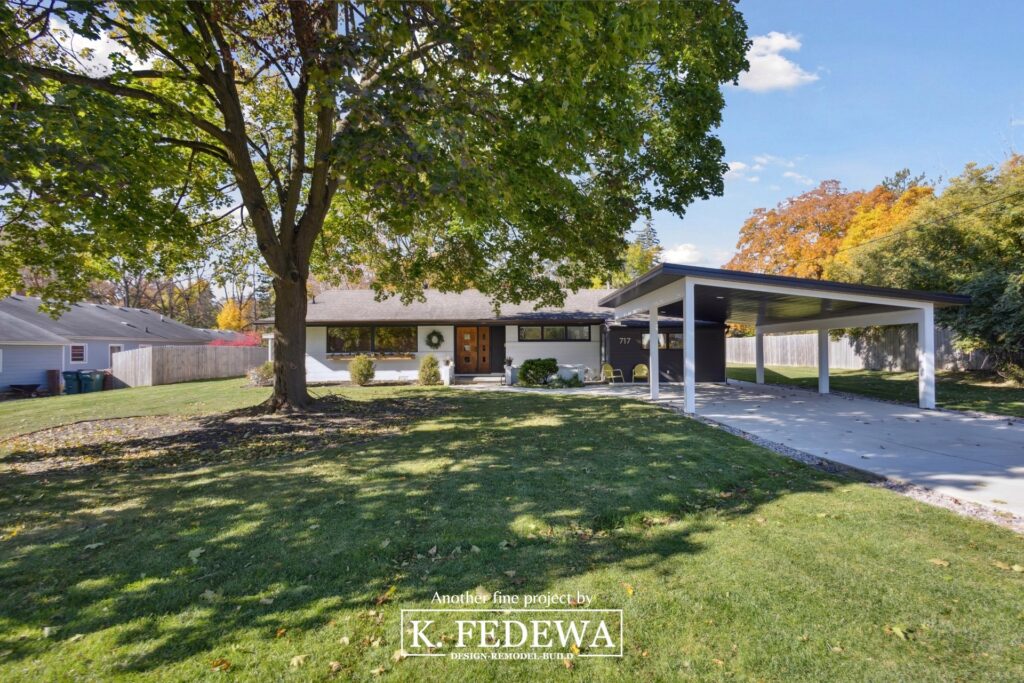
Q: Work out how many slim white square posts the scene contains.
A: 5